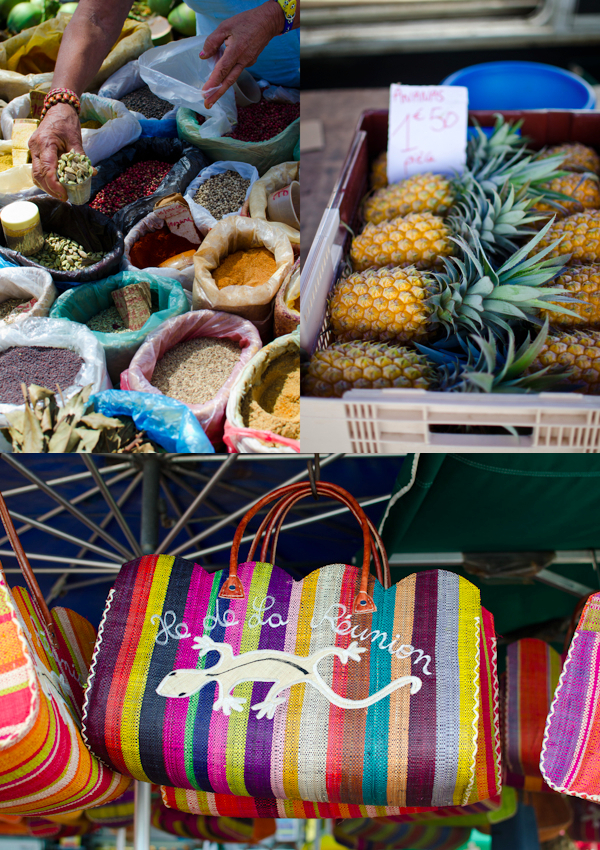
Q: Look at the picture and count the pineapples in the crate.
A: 10